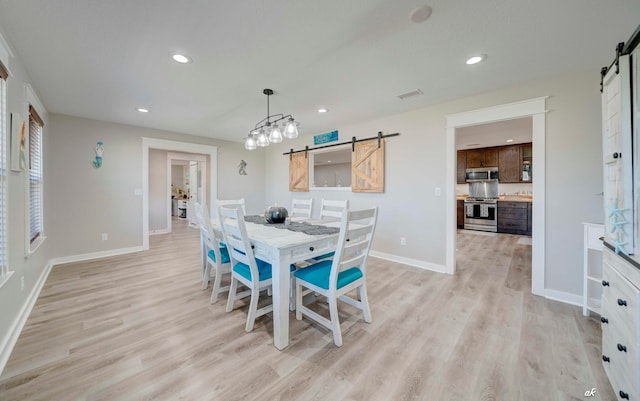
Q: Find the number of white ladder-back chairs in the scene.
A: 6